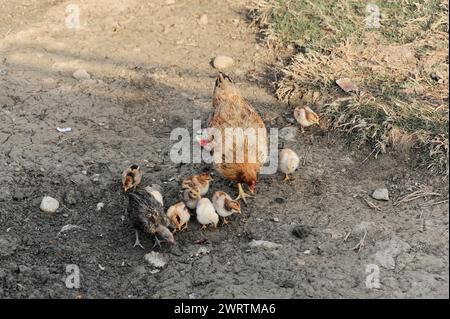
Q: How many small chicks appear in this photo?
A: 9